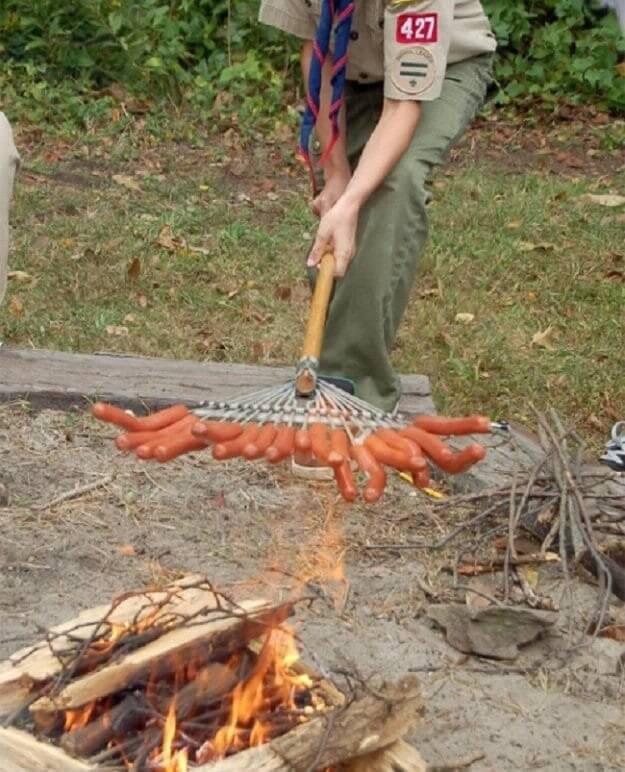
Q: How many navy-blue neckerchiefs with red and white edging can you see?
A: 1